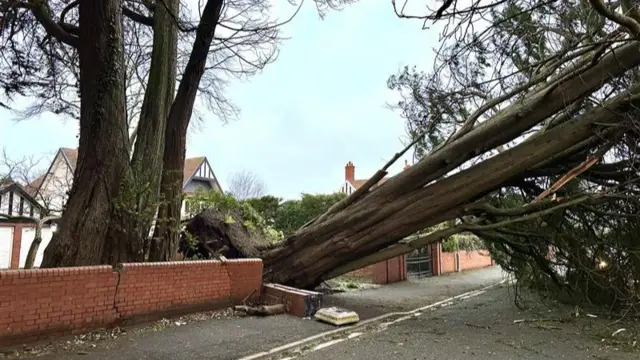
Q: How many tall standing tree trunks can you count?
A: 3